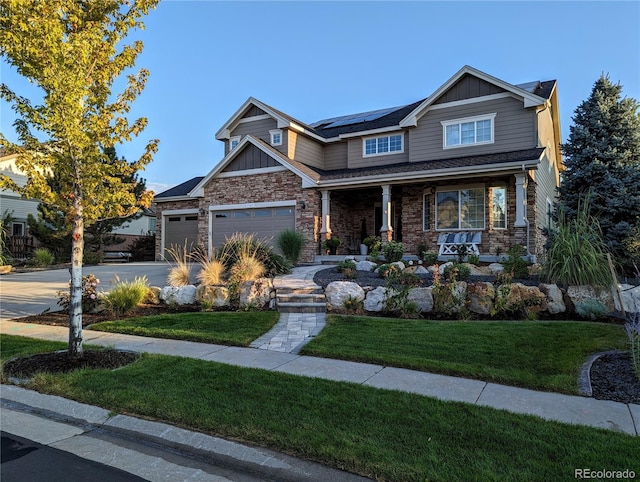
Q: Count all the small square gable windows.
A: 2